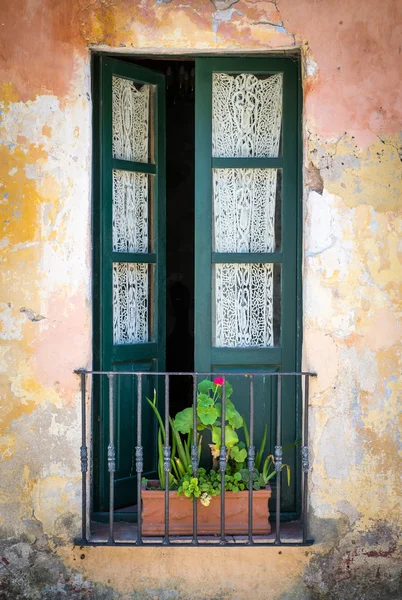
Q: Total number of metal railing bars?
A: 9